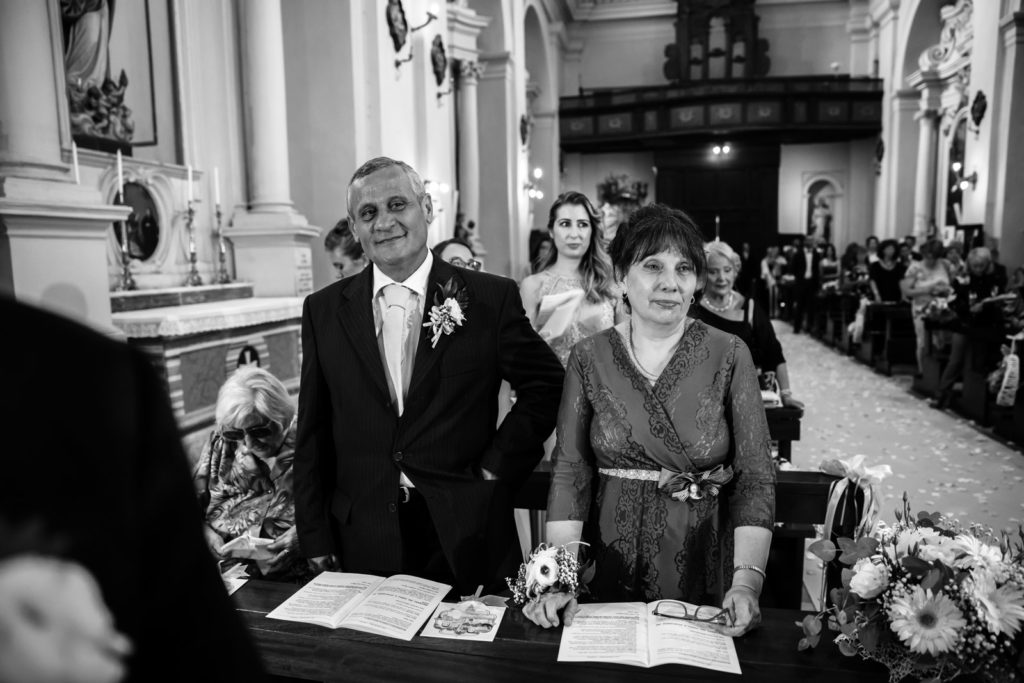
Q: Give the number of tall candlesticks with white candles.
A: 4